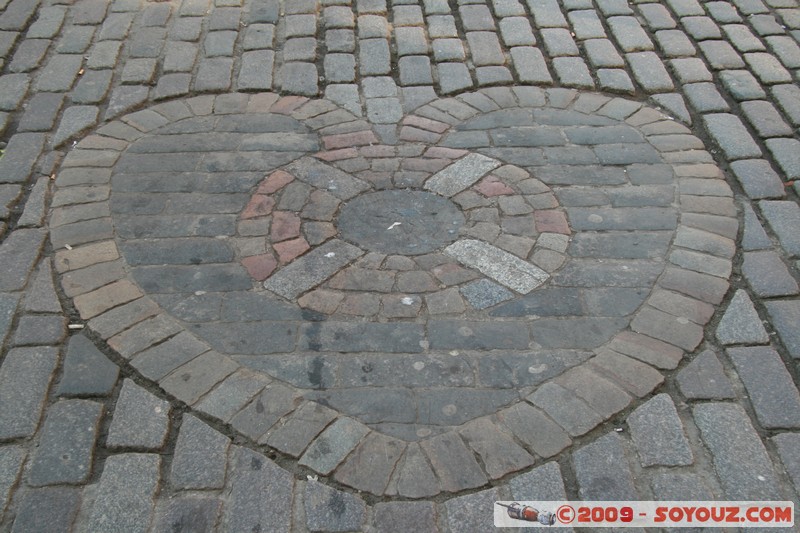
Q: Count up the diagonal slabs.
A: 4